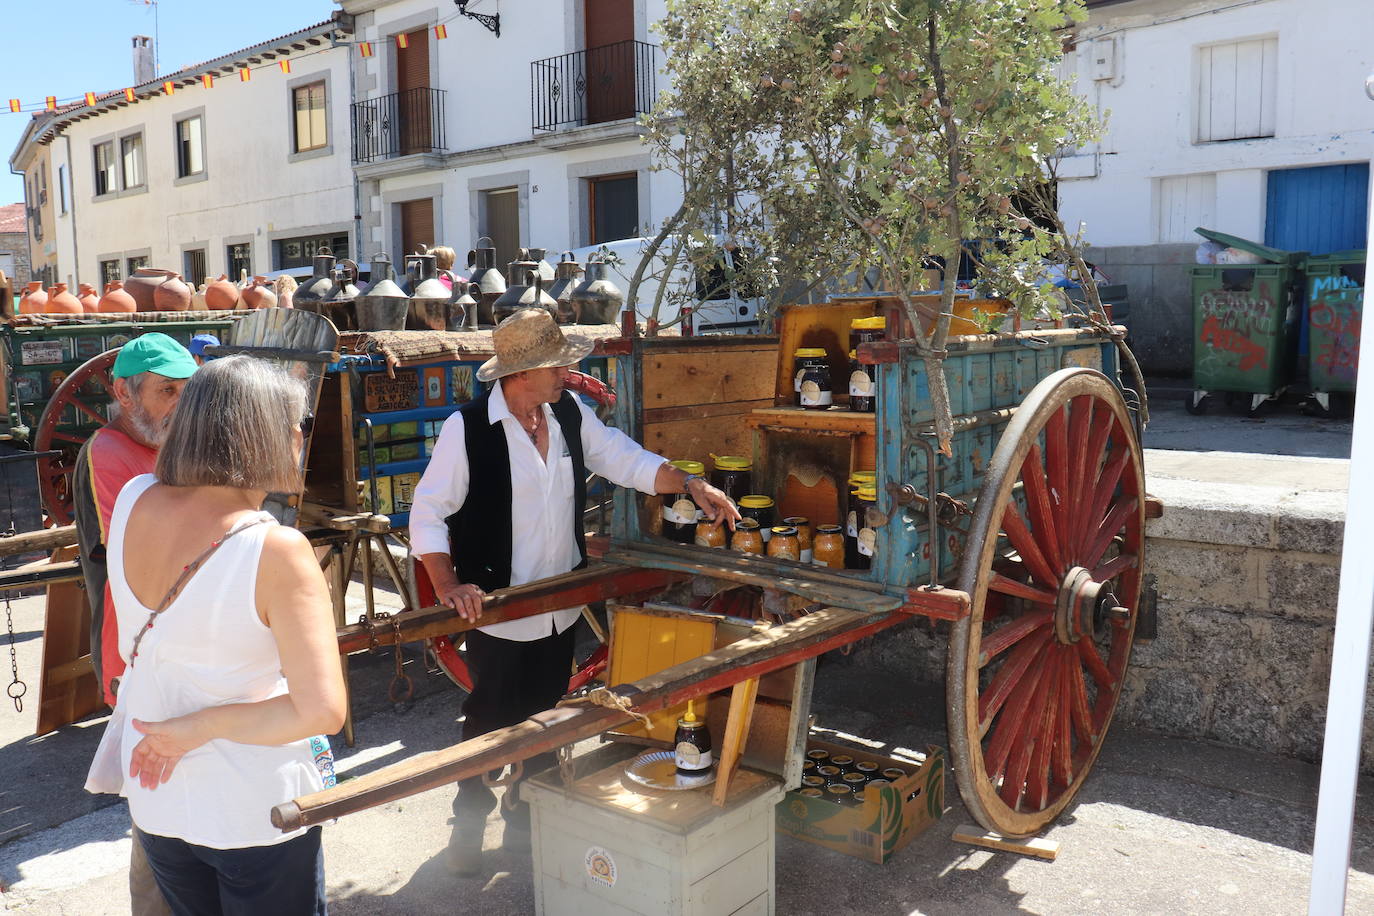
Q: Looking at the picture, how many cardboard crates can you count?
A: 1